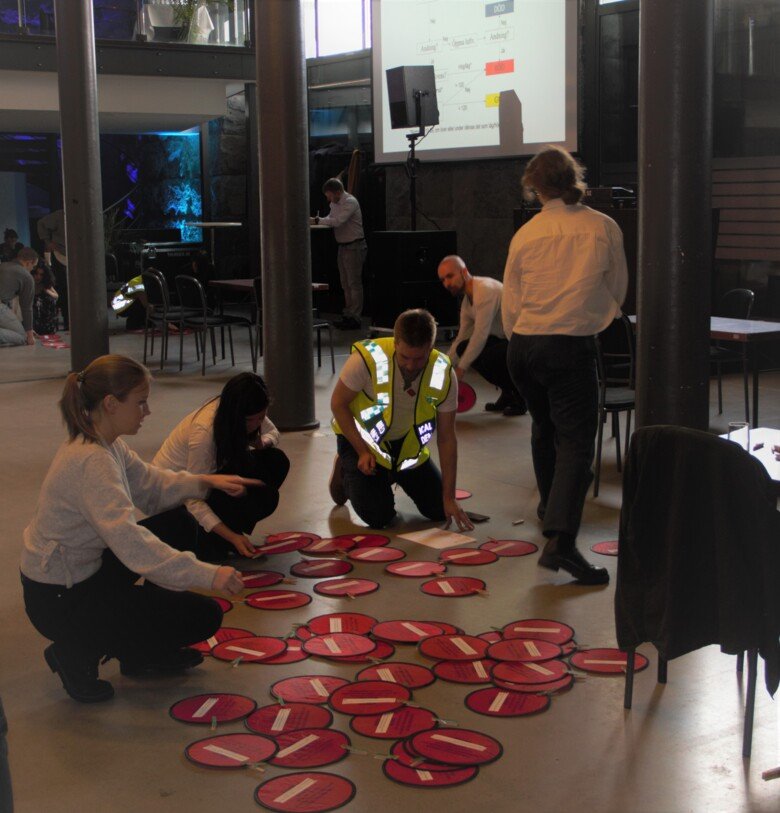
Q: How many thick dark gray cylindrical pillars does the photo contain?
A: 3